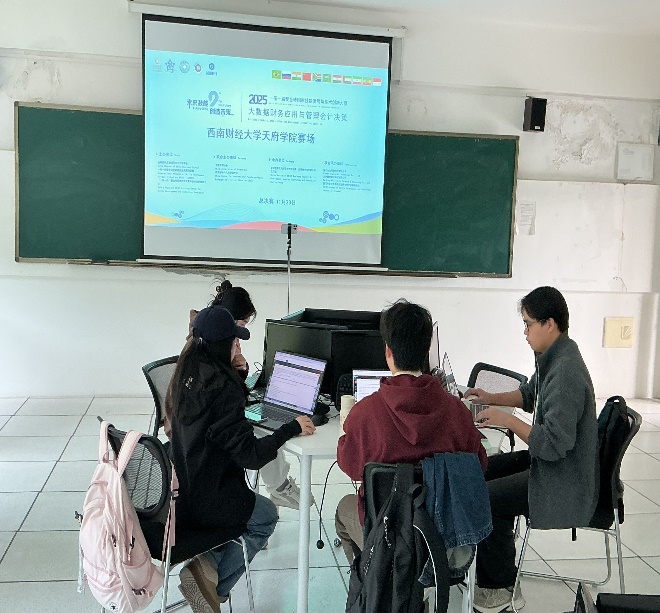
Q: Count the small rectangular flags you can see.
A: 11